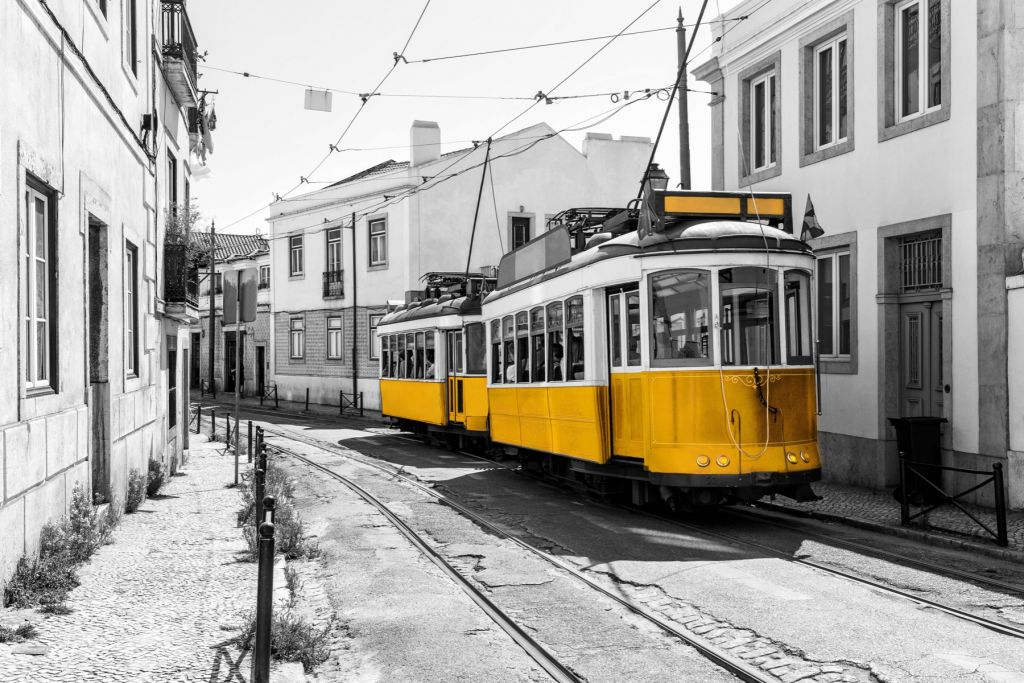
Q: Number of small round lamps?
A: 4